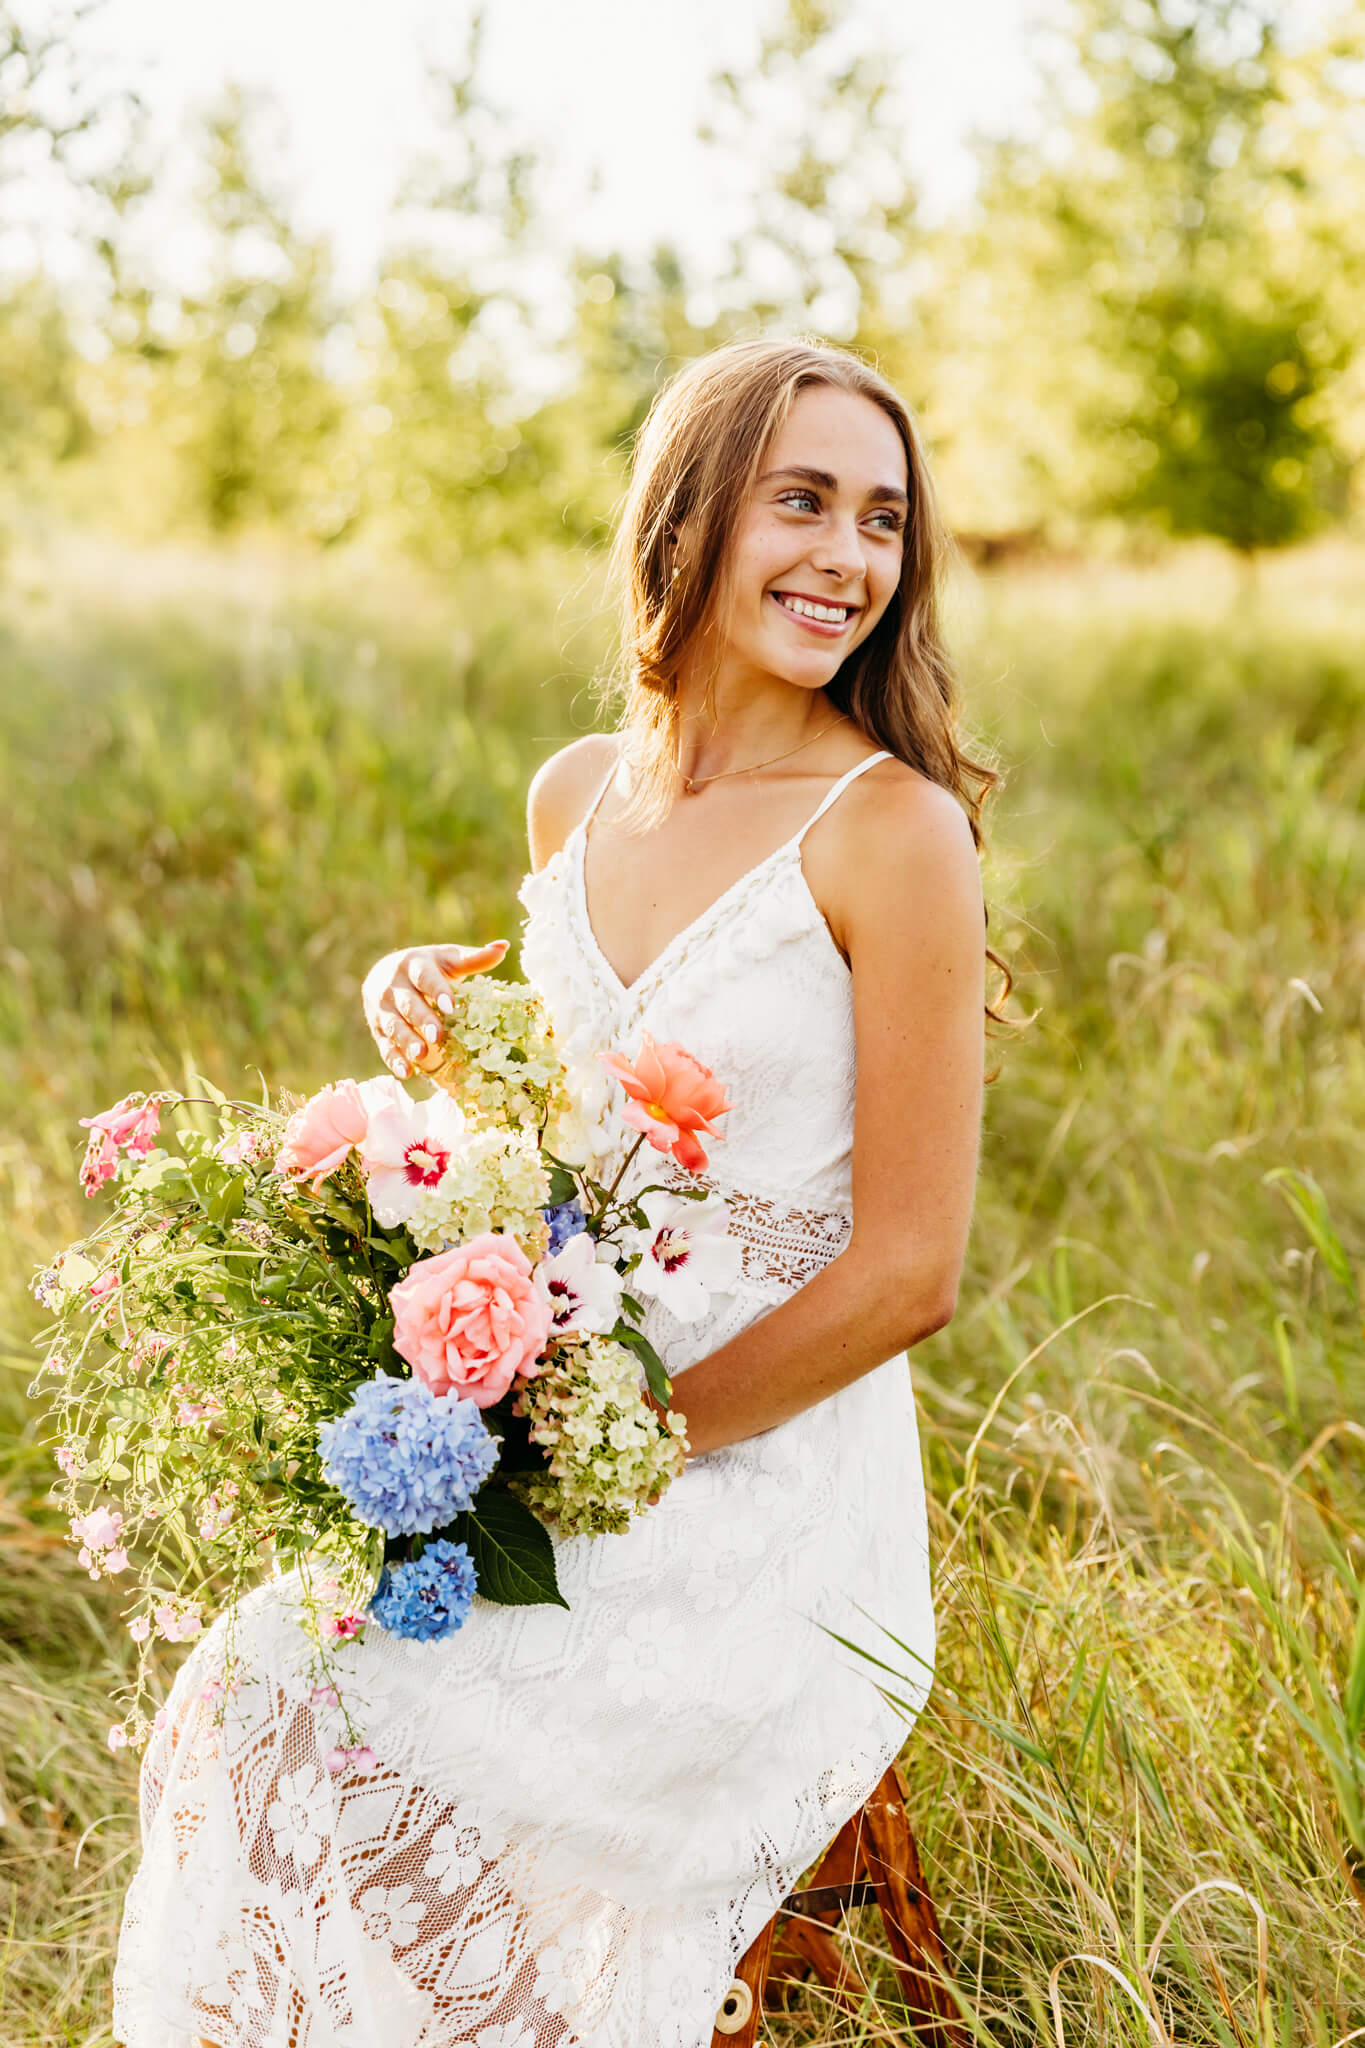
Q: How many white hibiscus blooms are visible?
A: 3